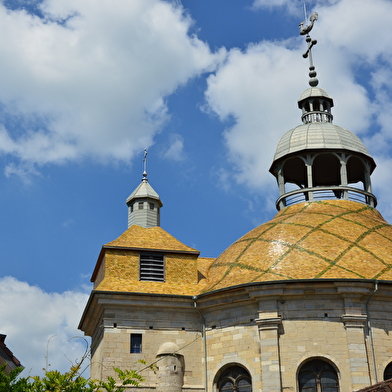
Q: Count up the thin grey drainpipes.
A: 2